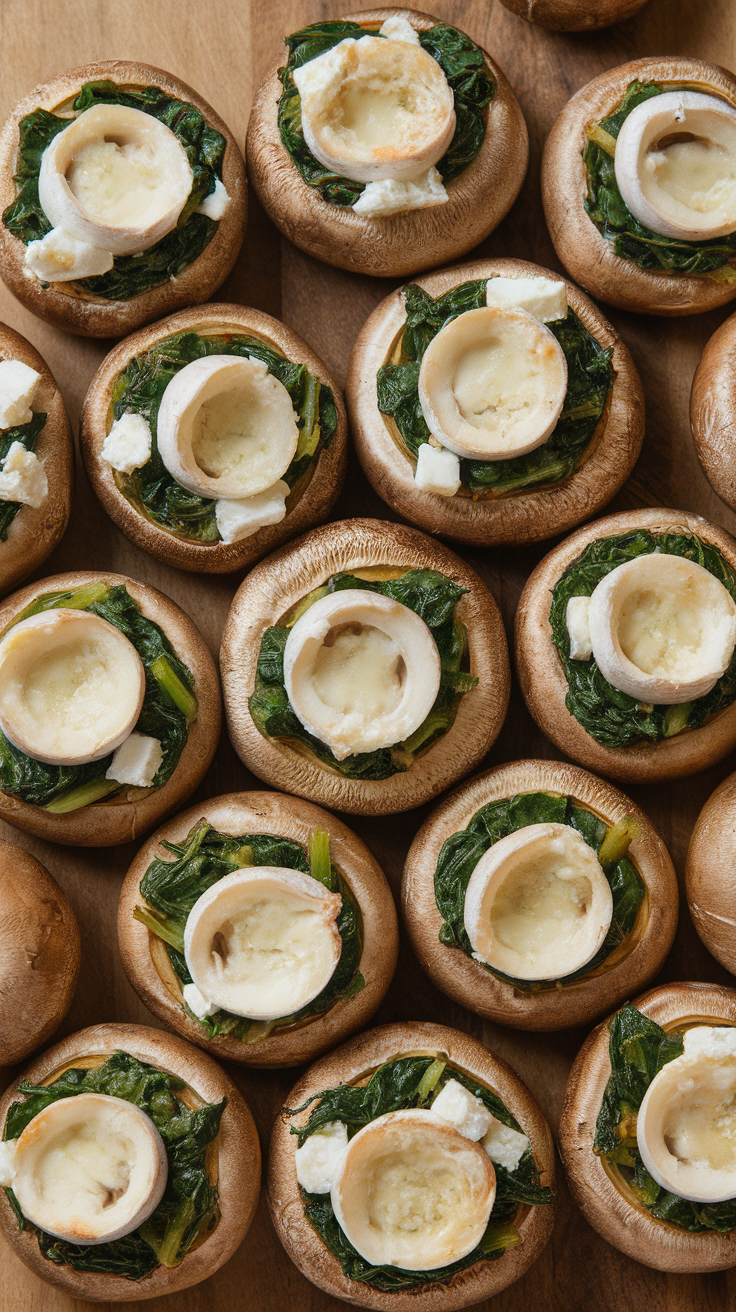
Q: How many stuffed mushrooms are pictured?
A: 14